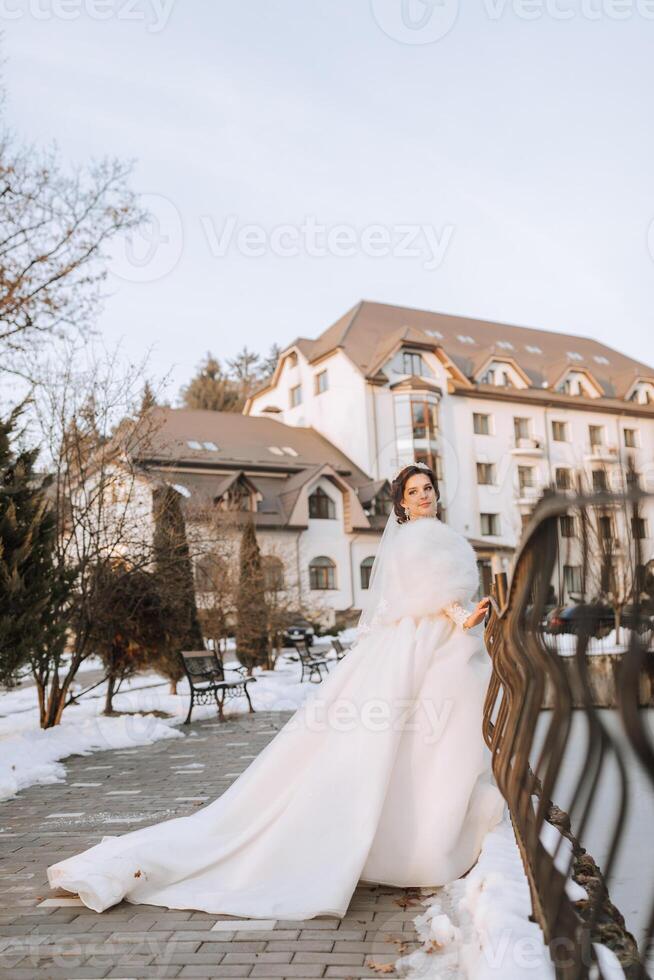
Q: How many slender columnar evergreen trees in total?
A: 2